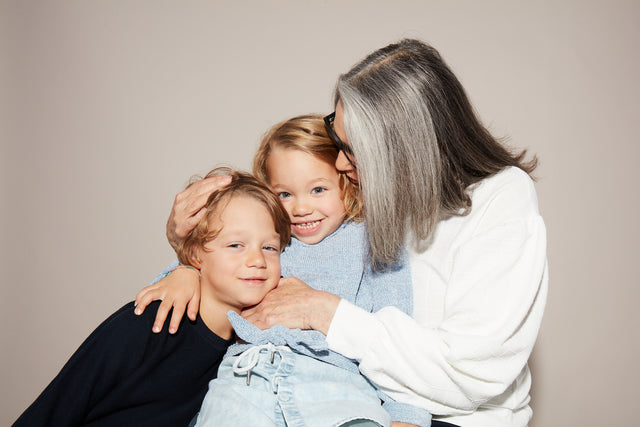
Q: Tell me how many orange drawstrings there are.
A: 0